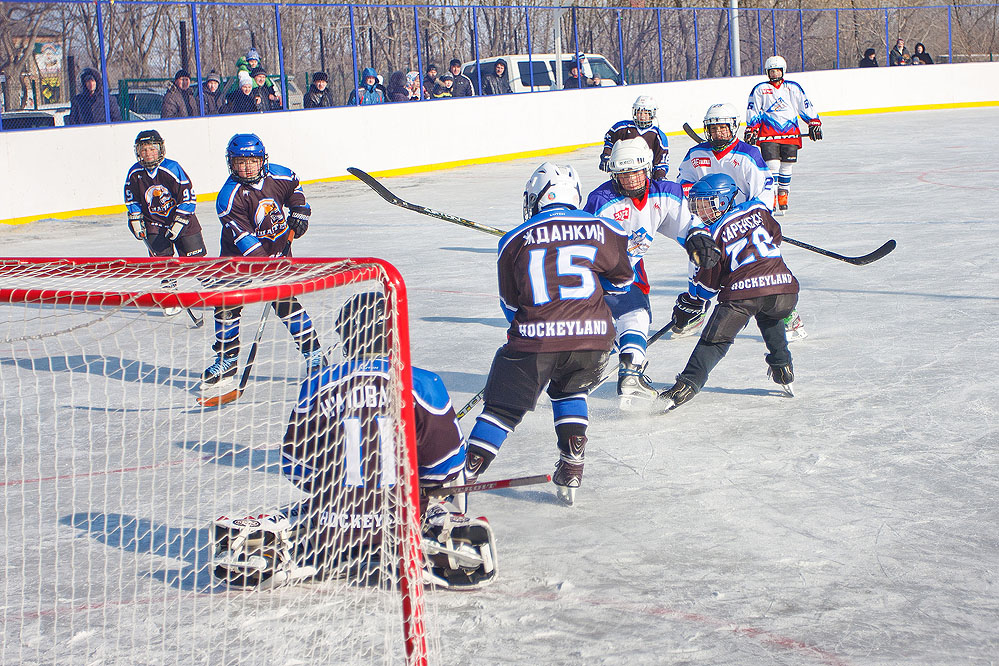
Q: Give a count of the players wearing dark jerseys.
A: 6